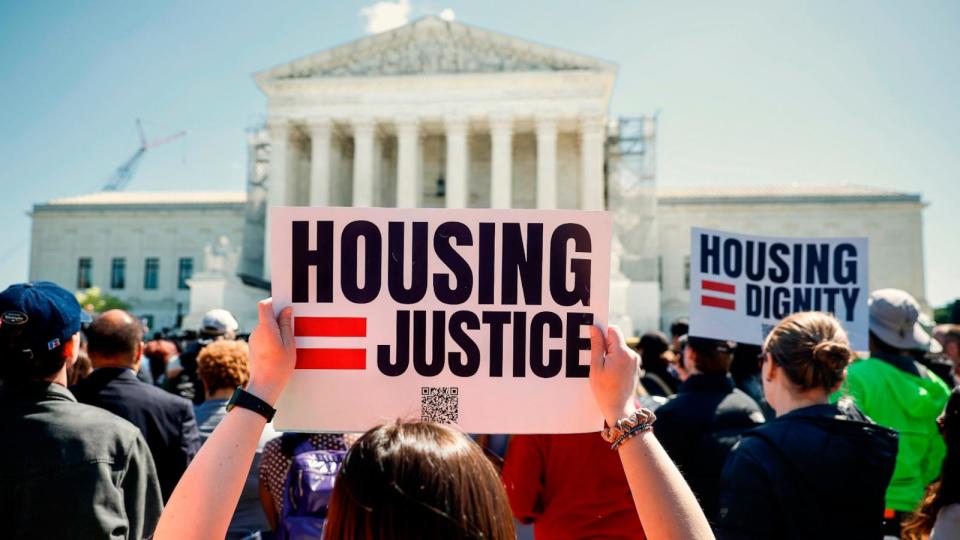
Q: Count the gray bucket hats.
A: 1